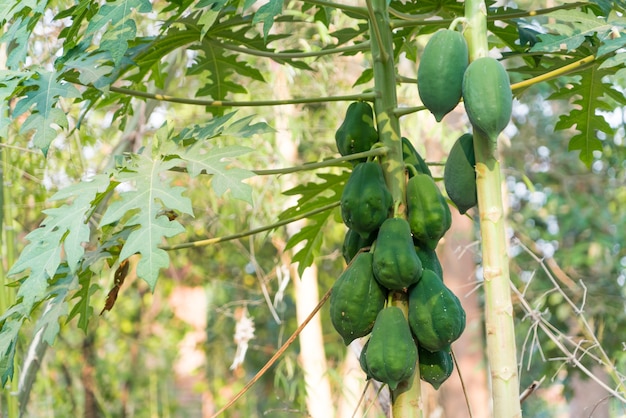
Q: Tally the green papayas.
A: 15